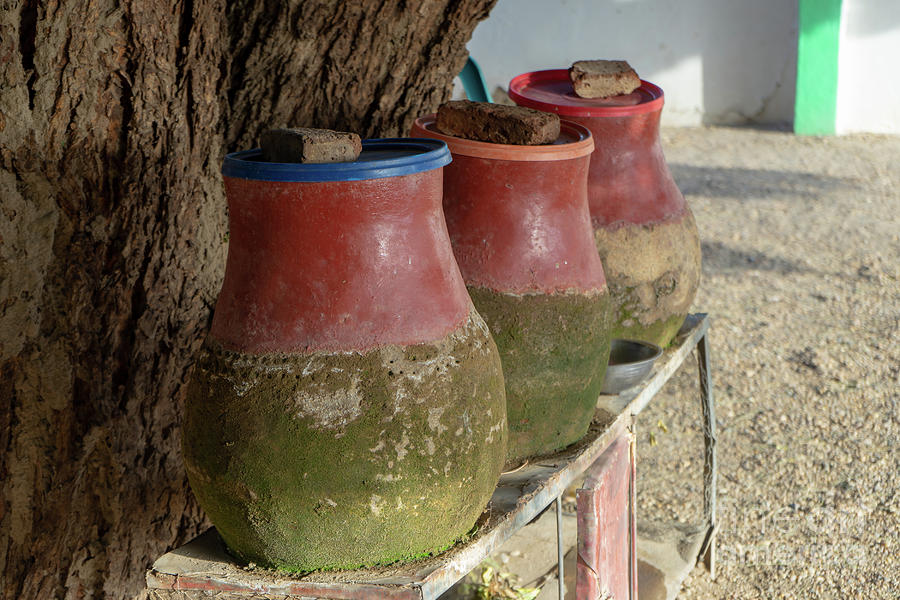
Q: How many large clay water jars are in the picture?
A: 3